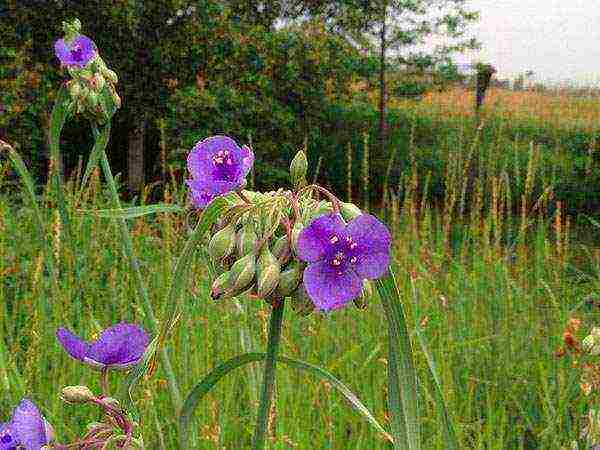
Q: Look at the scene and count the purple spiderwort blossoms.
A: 5